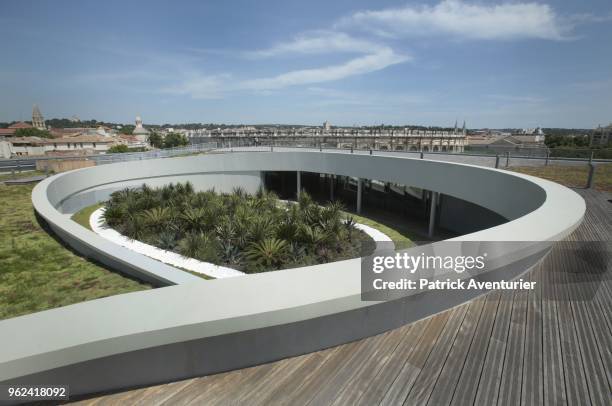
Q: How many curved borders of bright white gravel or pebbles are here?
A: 1